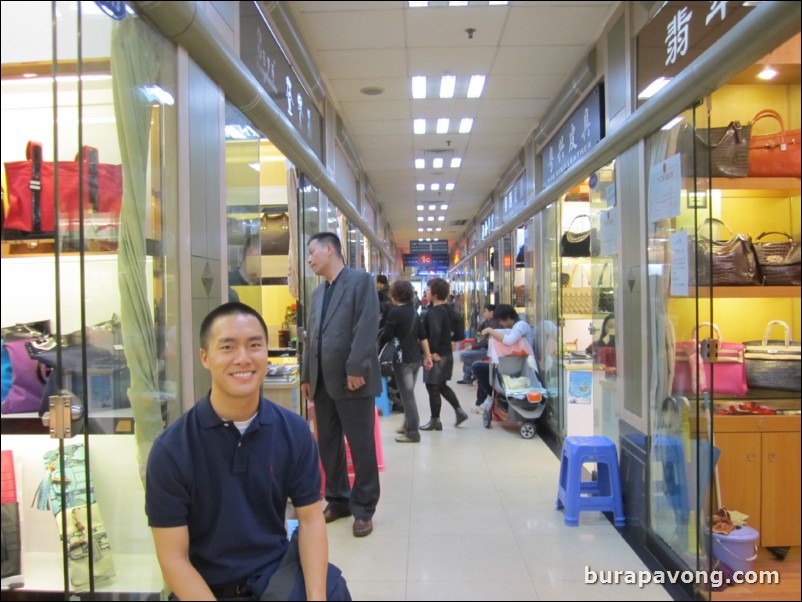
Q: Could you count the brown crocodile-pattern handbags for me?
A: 3